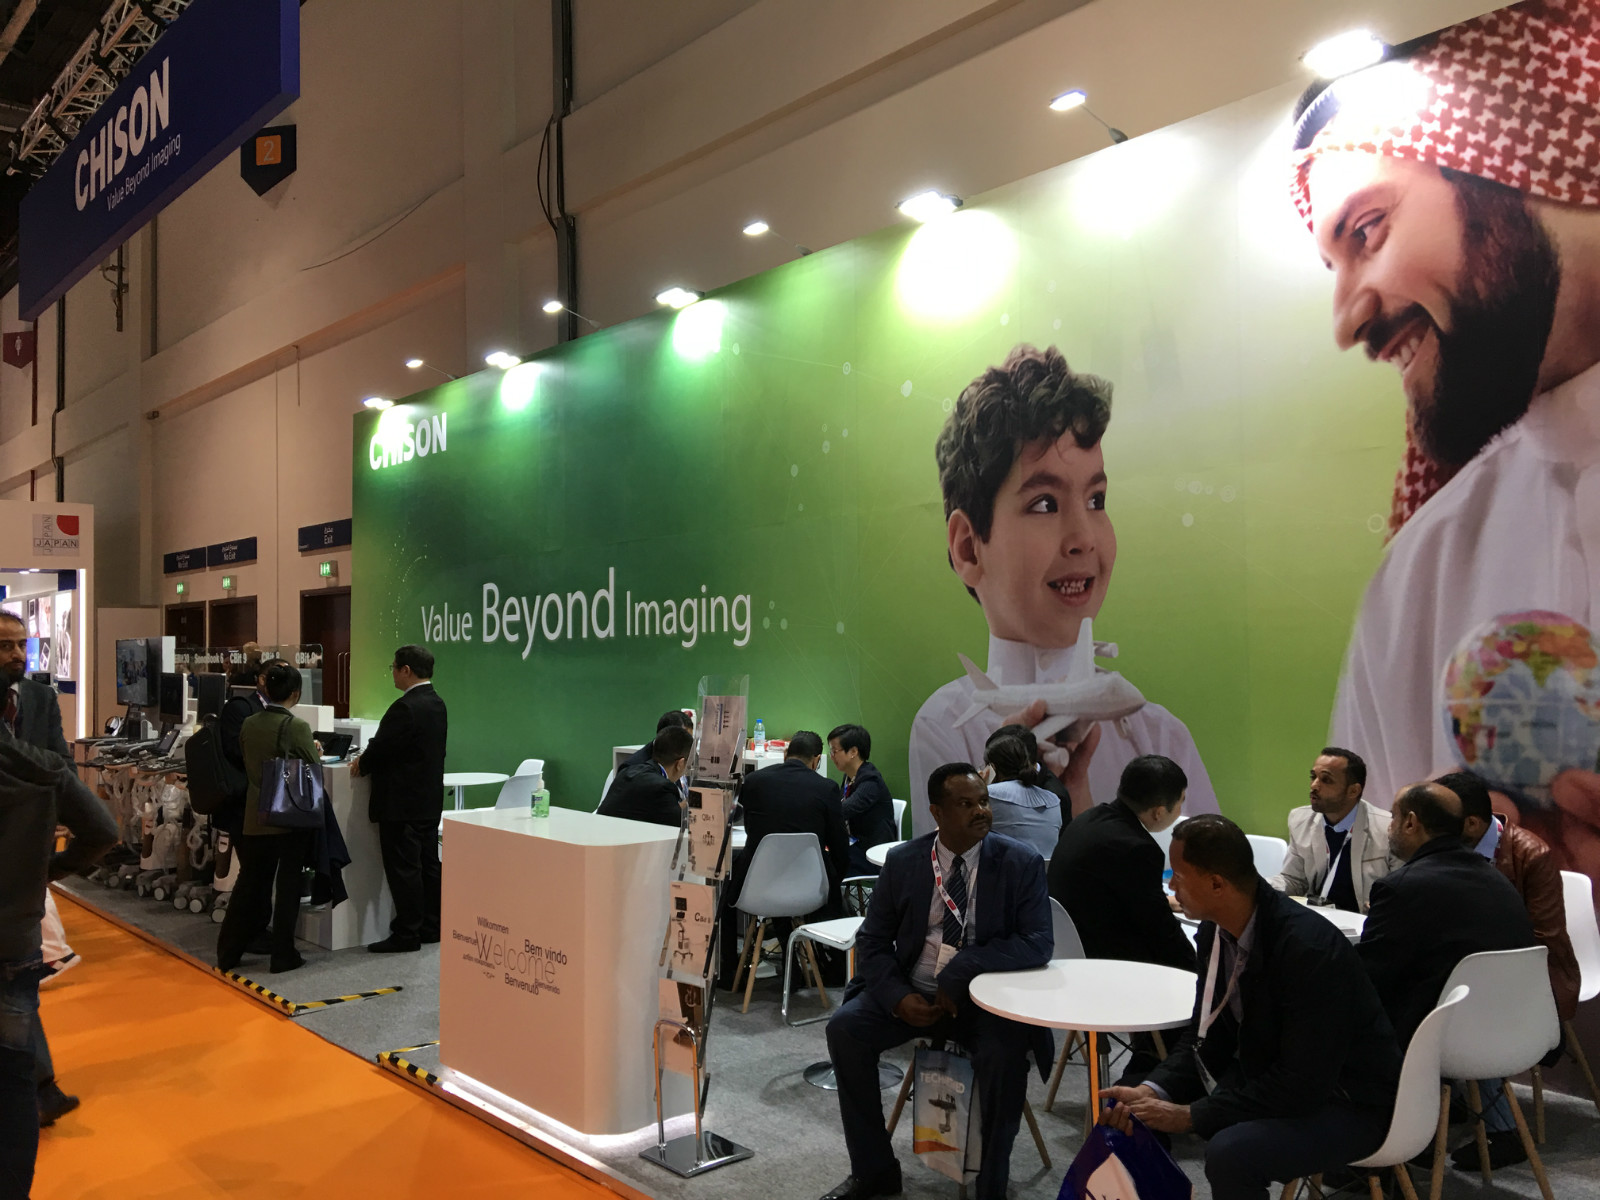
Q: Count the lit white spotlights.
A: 9